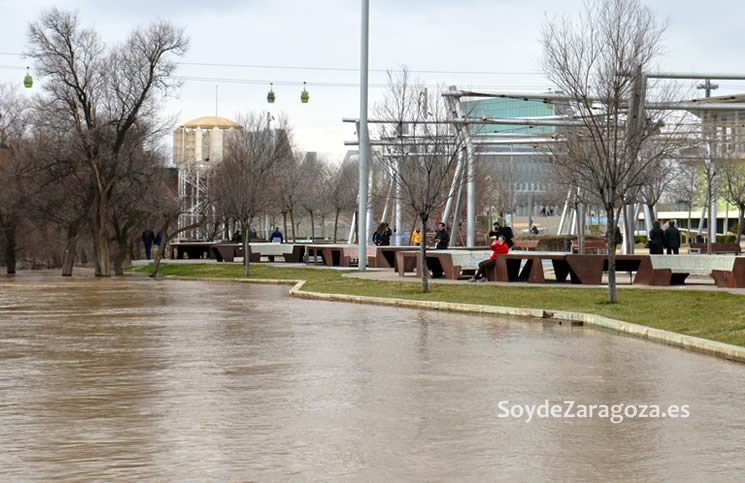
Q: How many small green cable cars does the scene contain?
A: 3